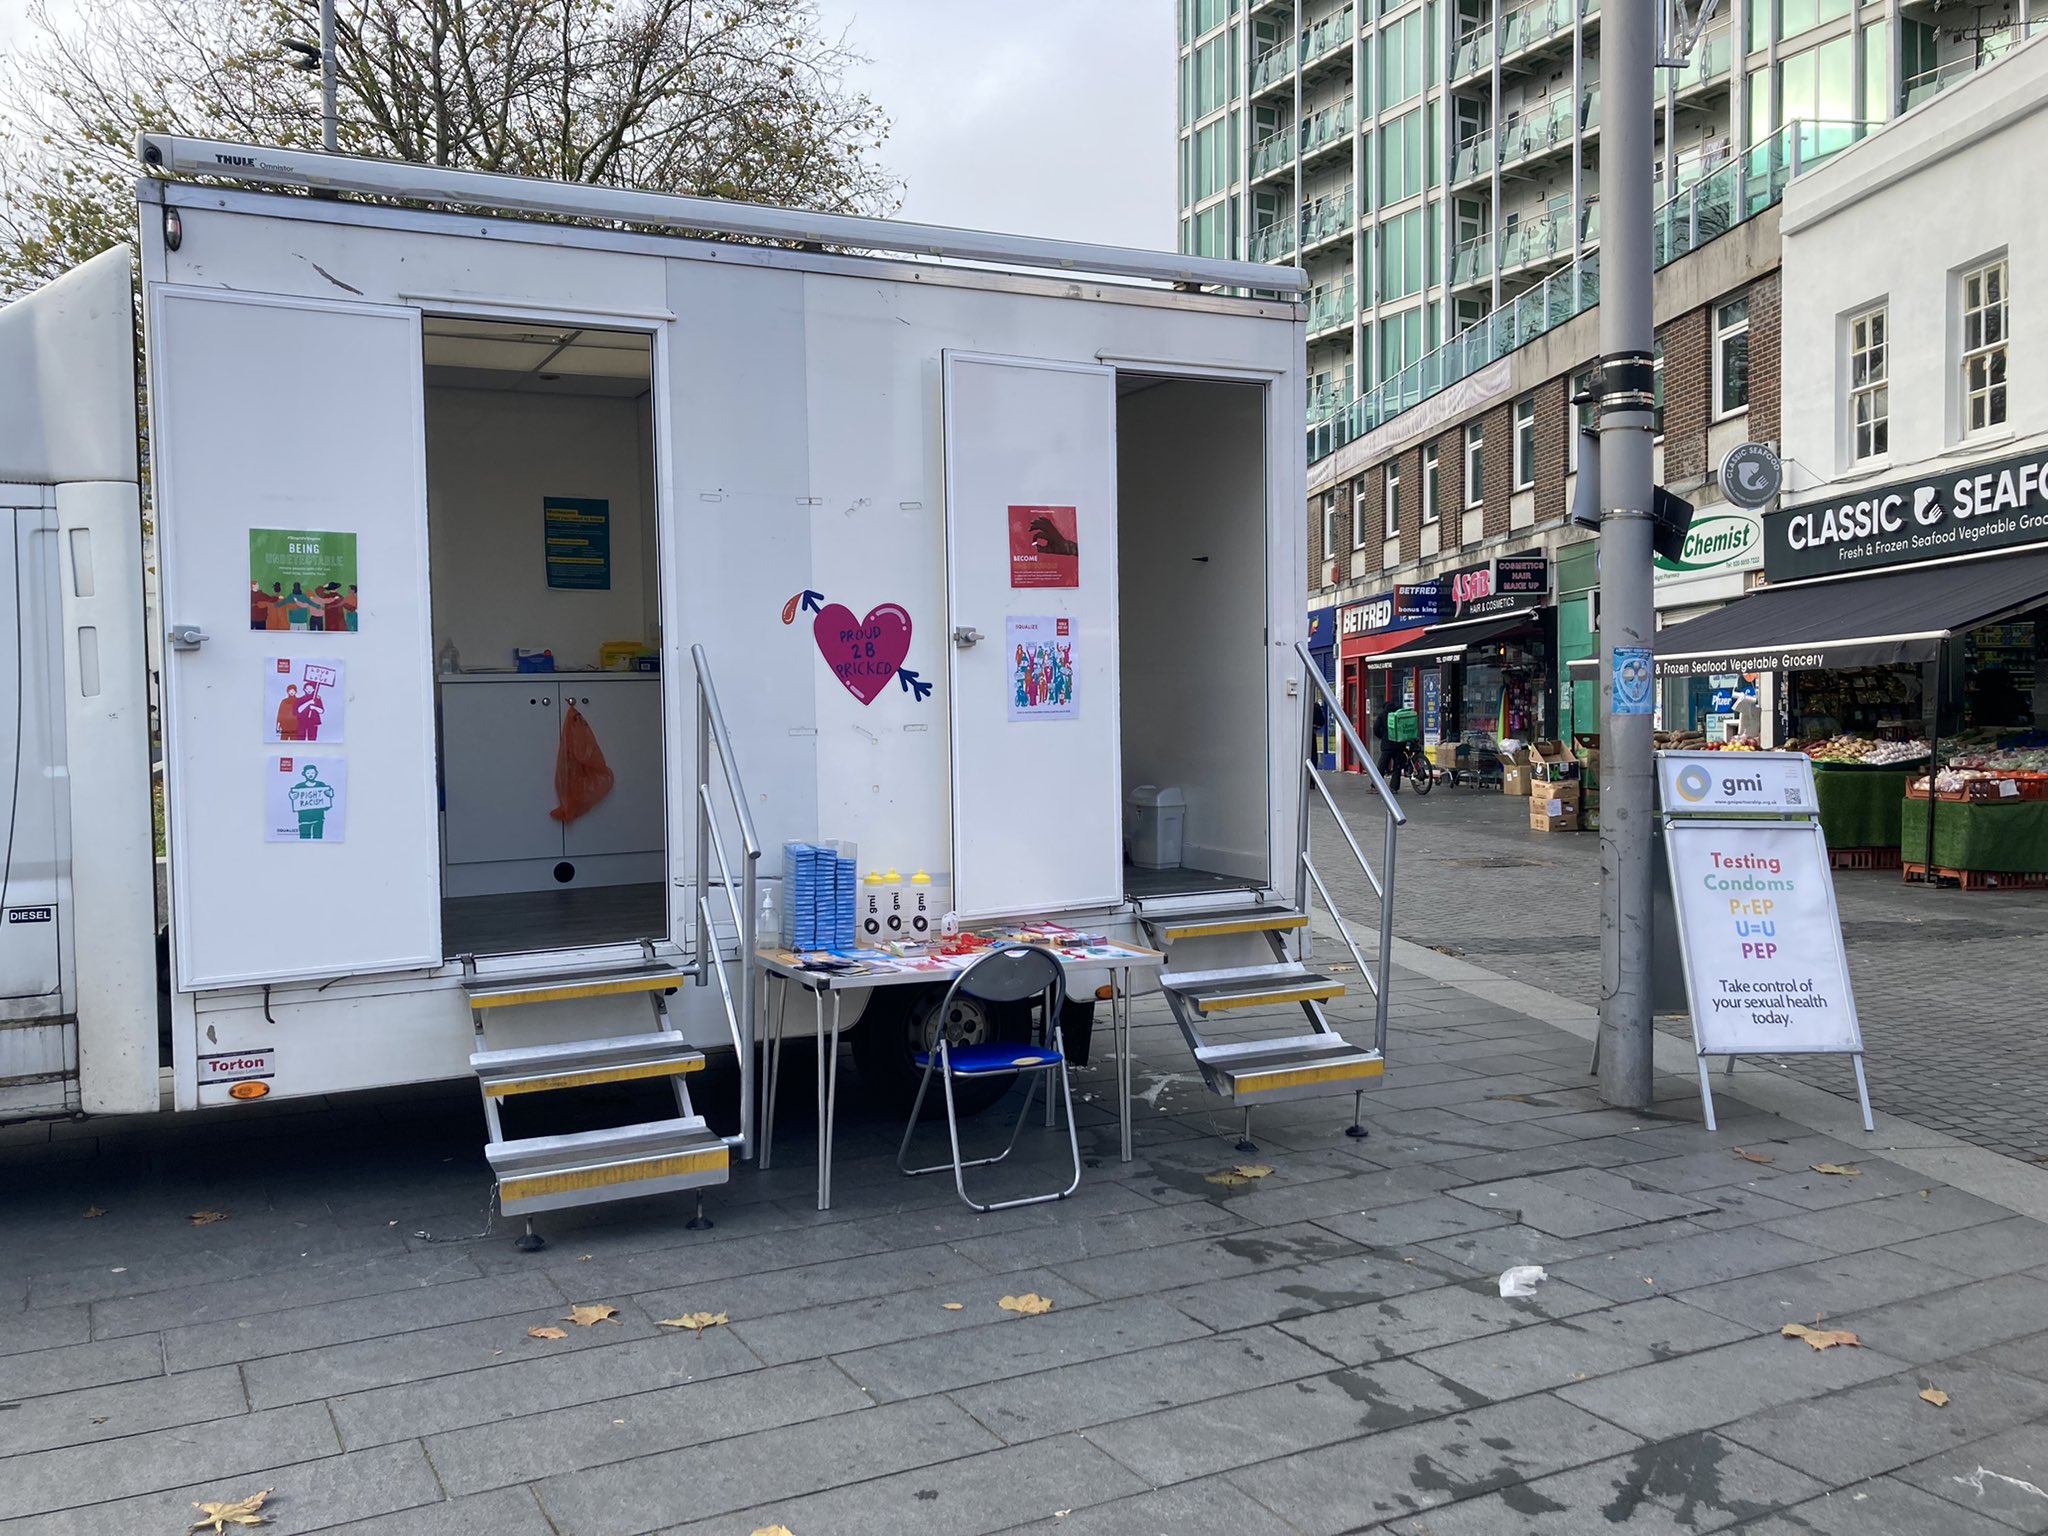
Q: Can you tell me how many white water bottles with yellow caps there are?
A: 3